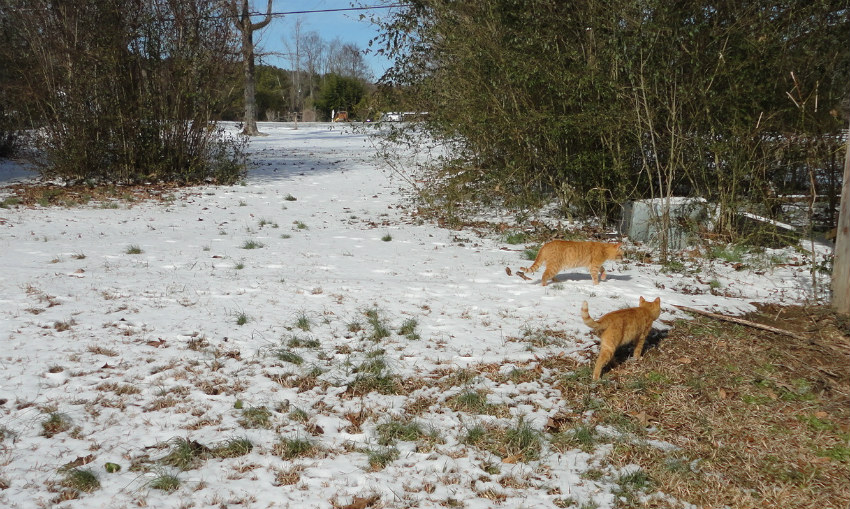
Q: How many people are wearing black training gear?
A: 0